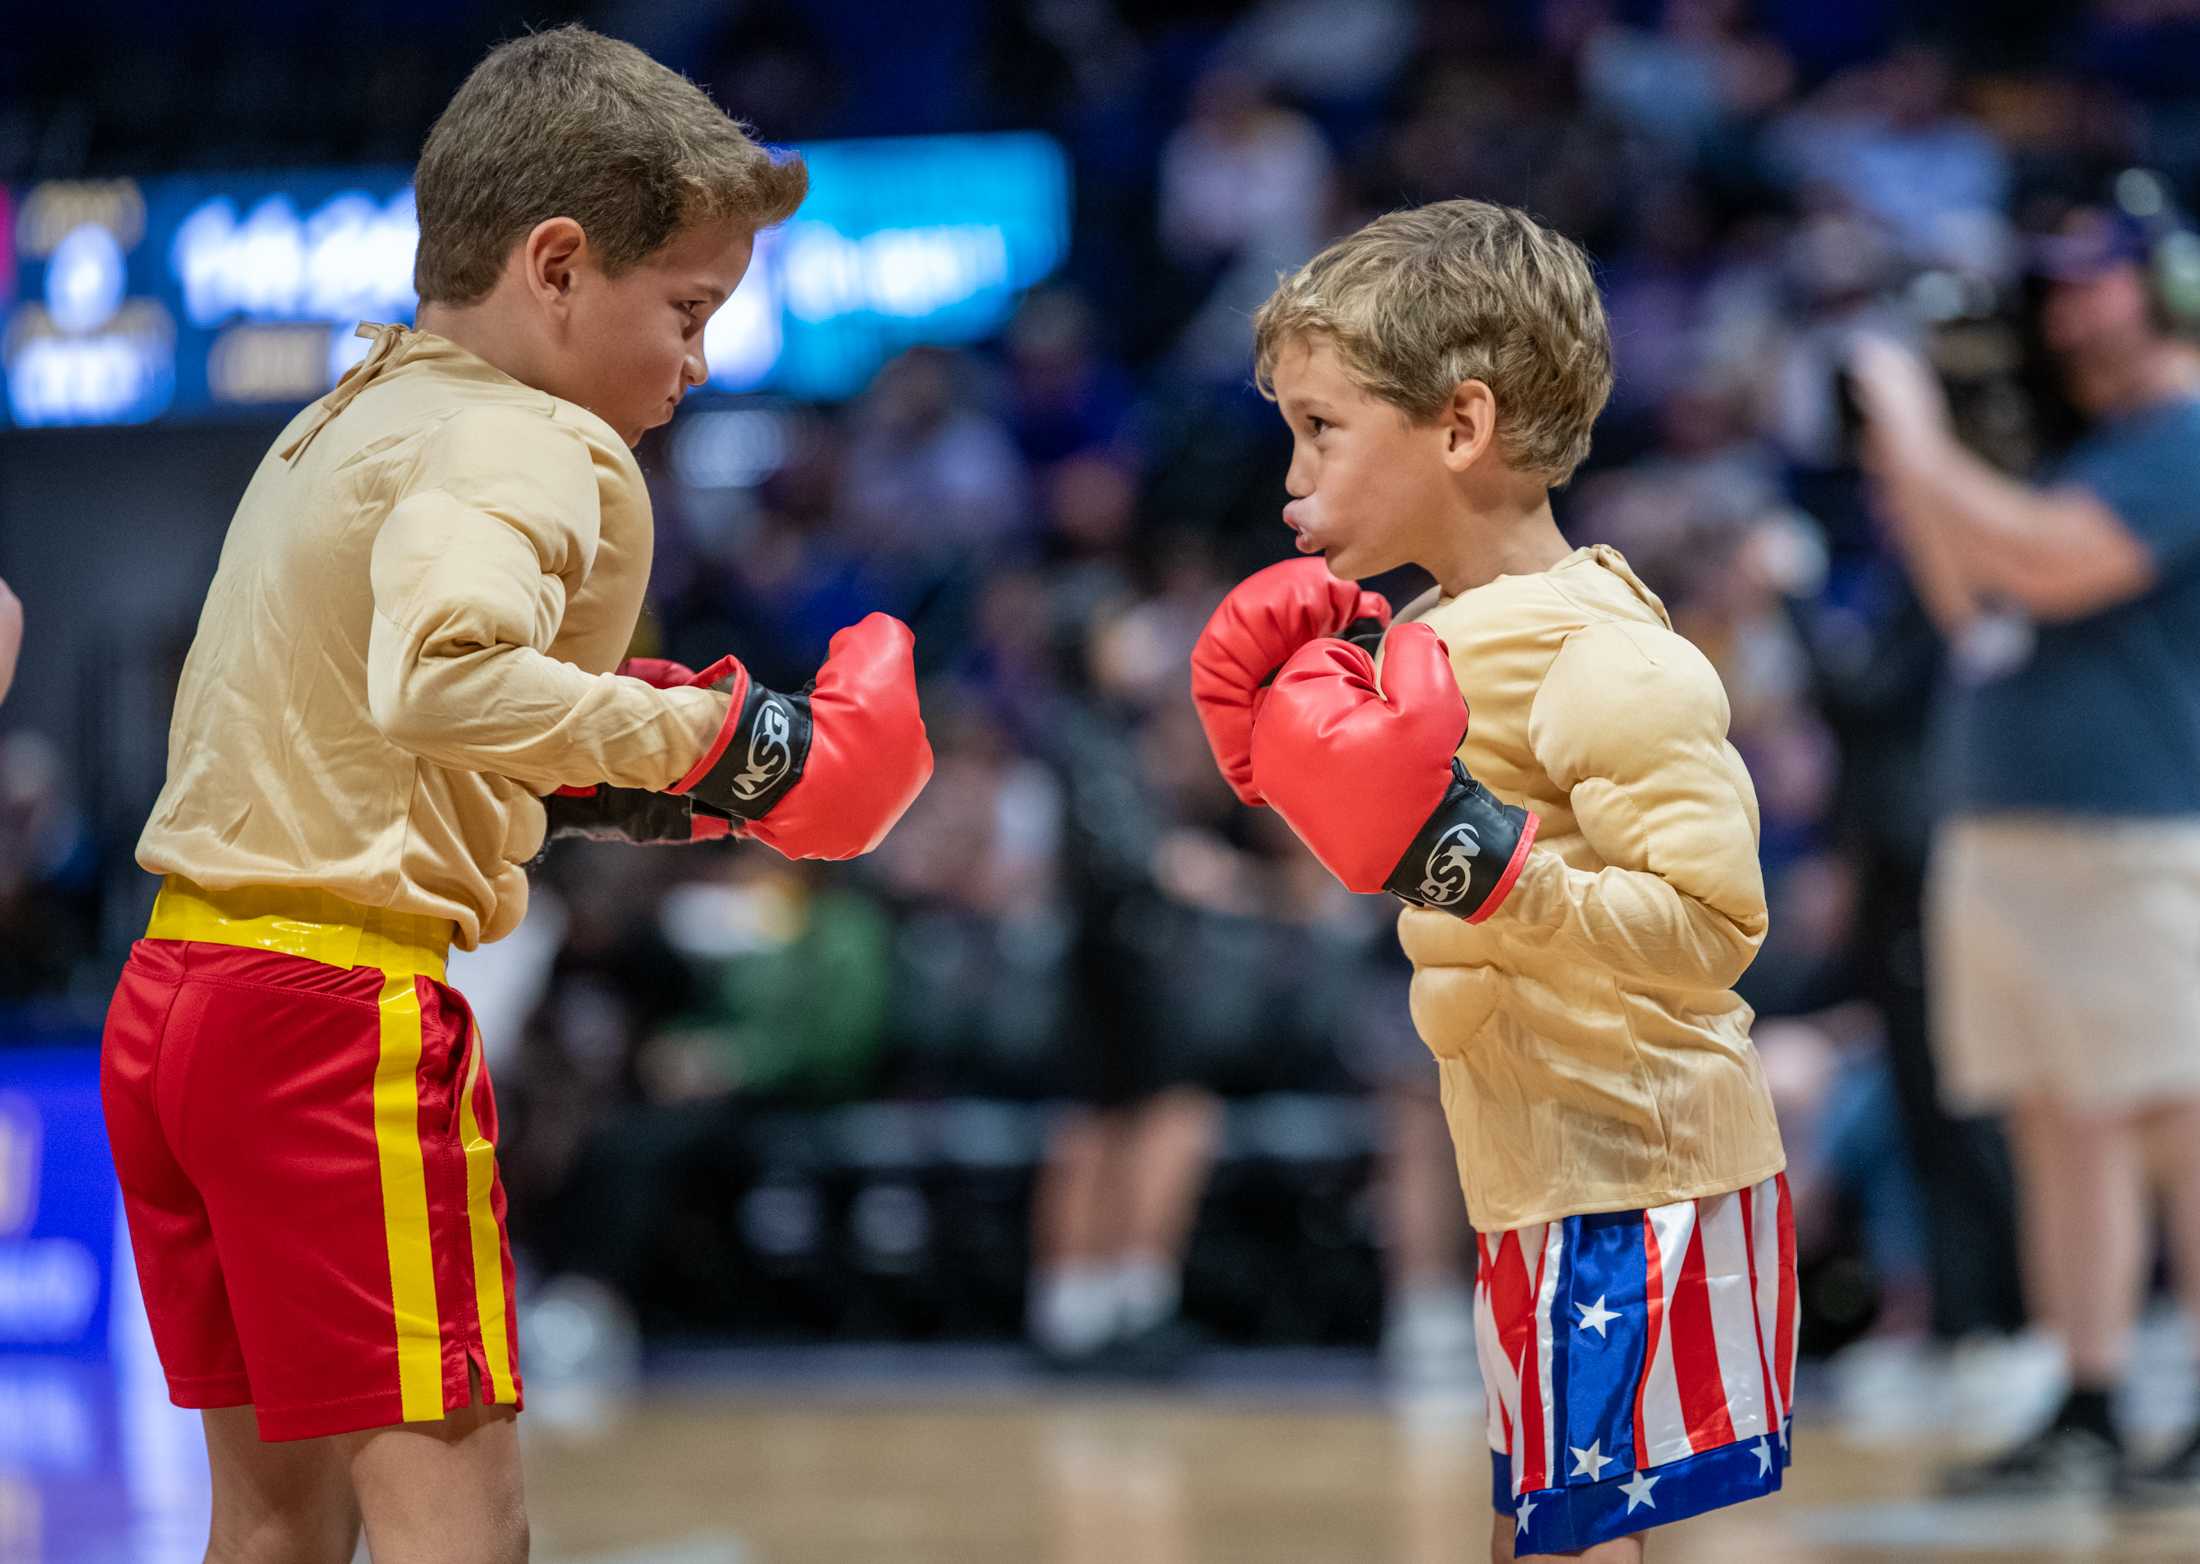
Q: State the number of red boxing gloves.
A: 4